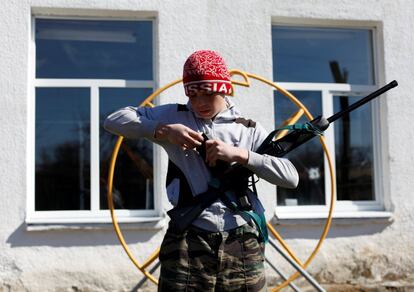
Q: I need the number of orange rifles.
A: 0